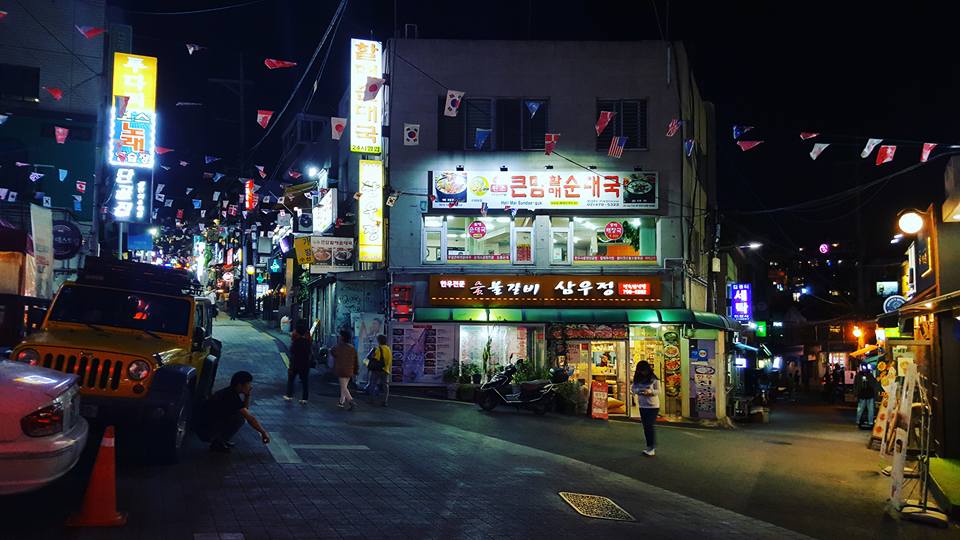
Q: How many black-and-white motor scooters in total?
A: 1